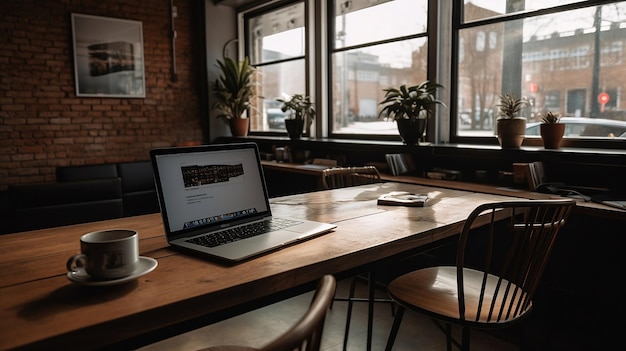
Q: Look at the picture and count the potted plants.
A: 5